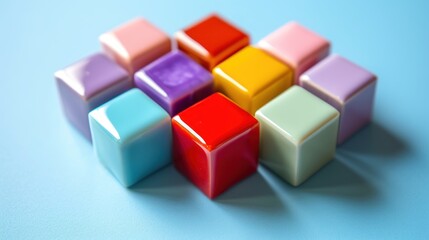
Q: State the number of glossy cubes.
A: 10